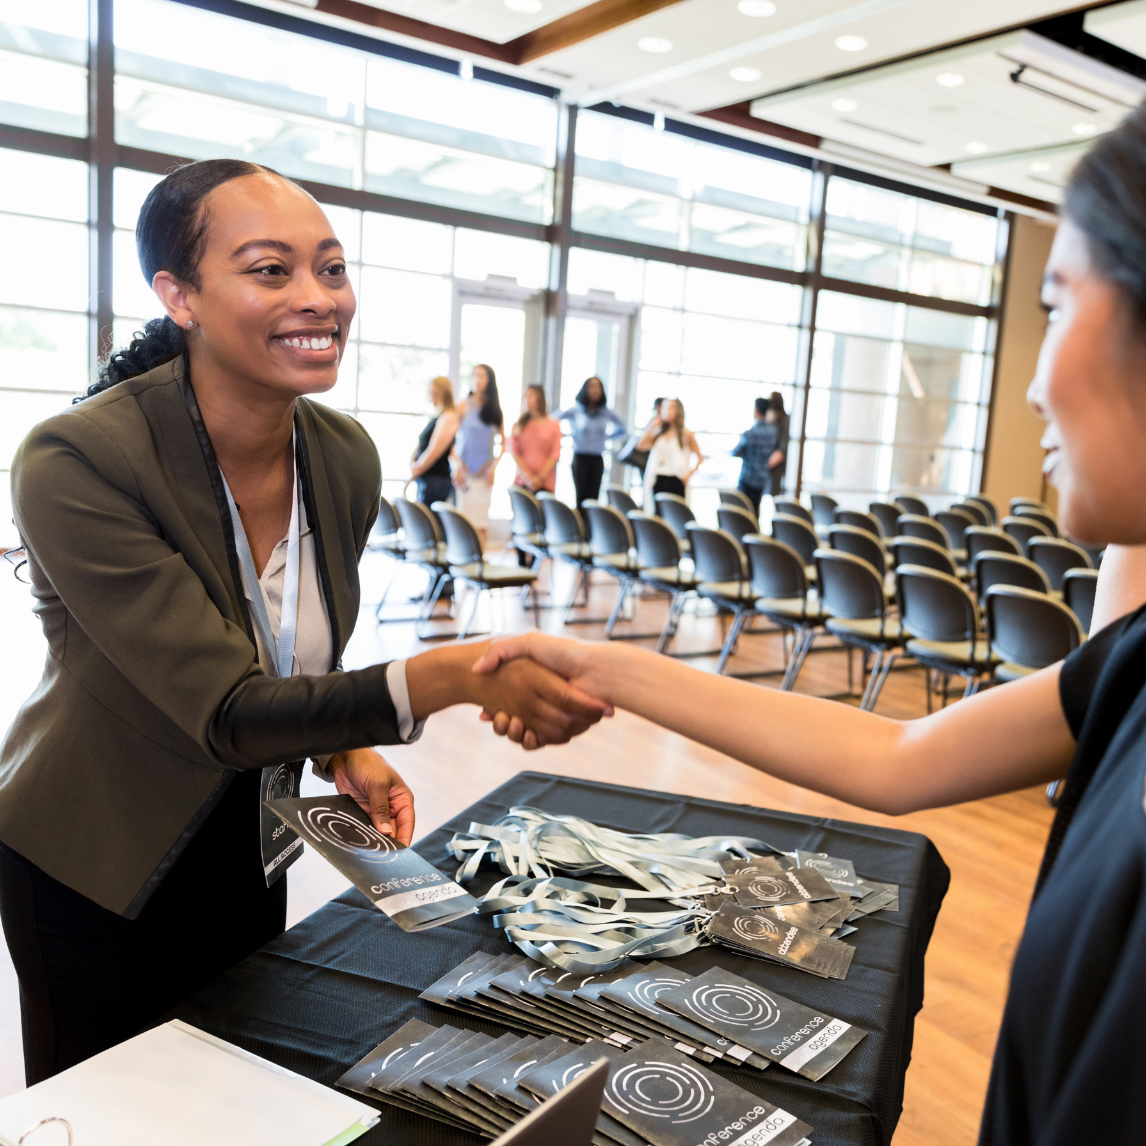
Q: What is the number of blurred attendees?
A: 8